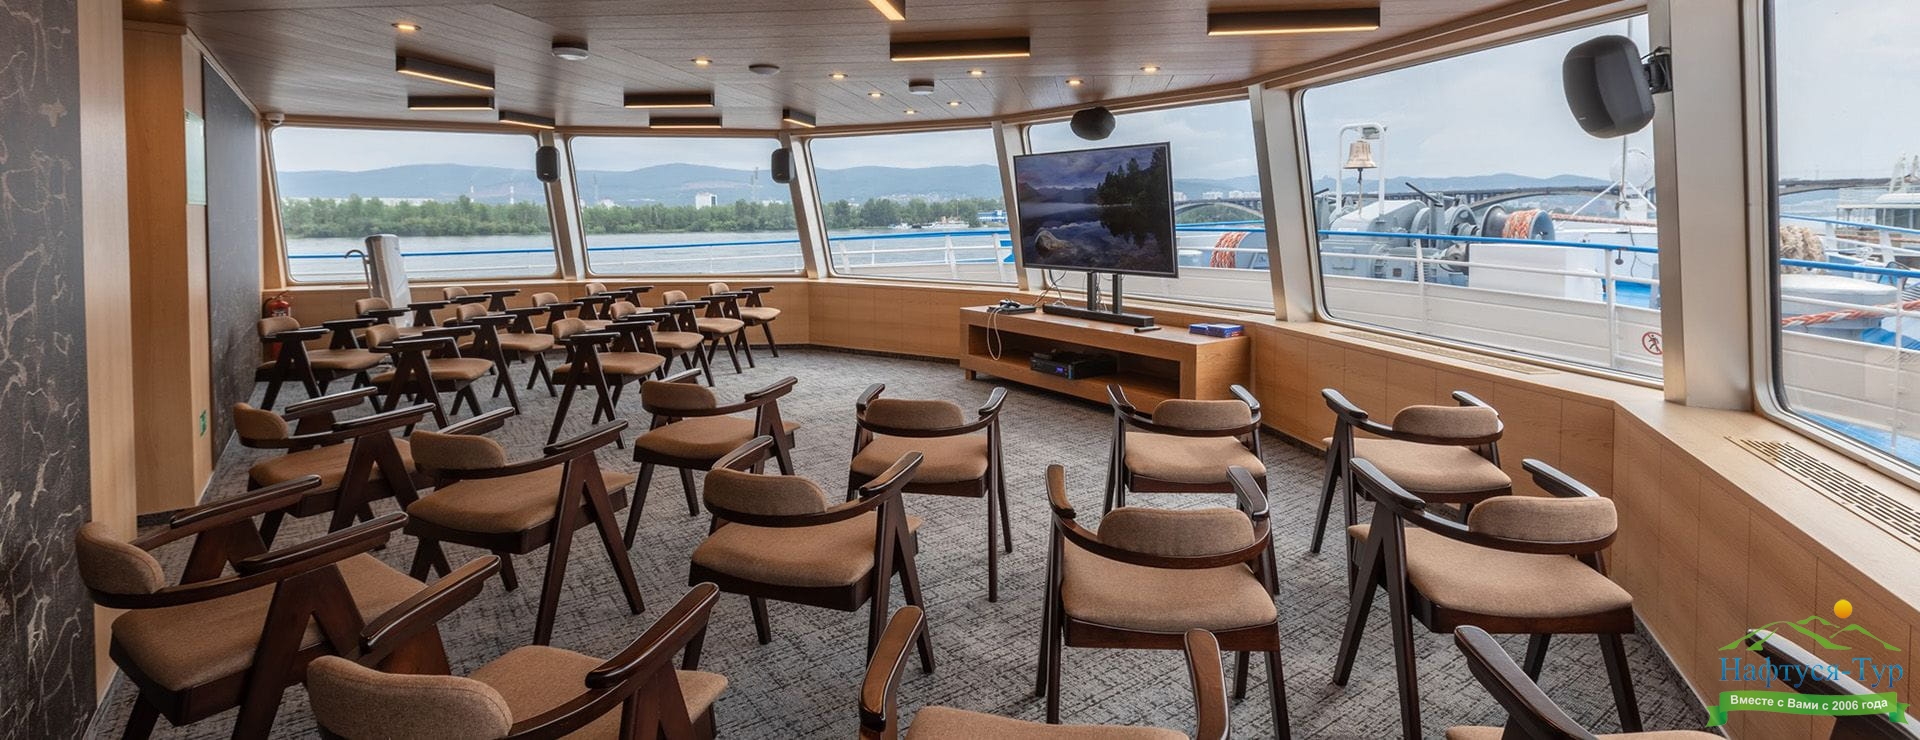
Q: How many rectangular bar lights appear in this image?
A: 9